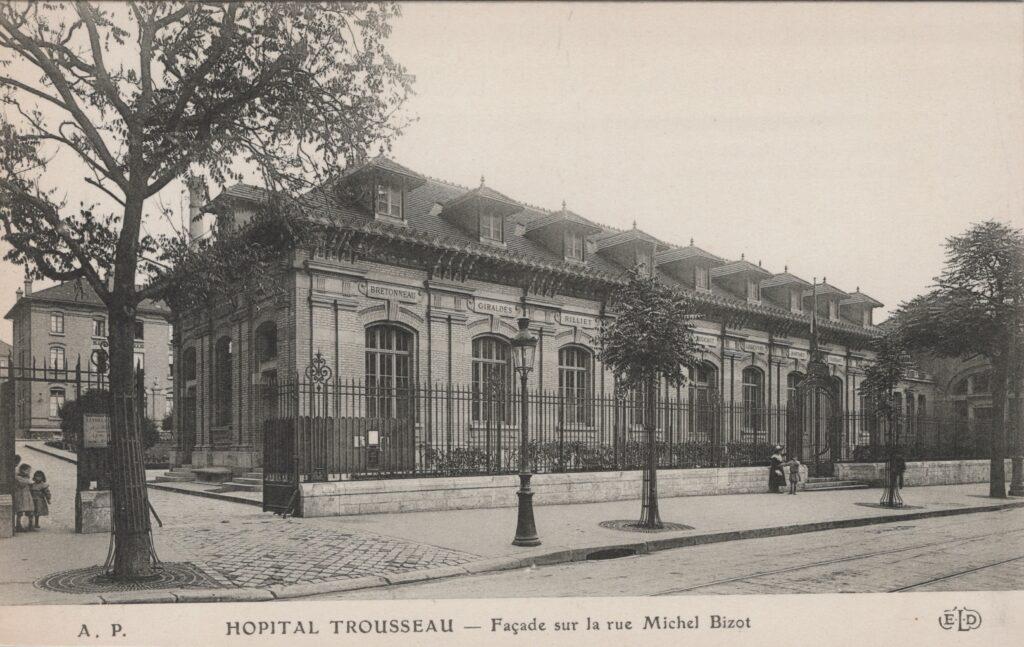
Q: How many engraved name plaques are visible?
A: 7